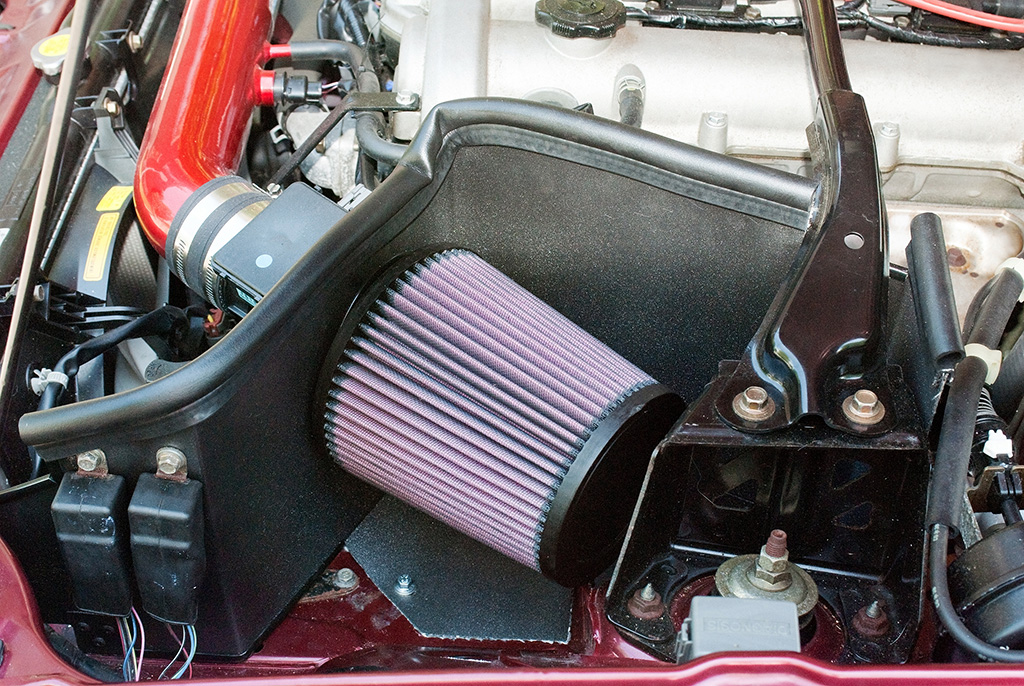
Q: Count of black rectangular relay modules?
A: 2